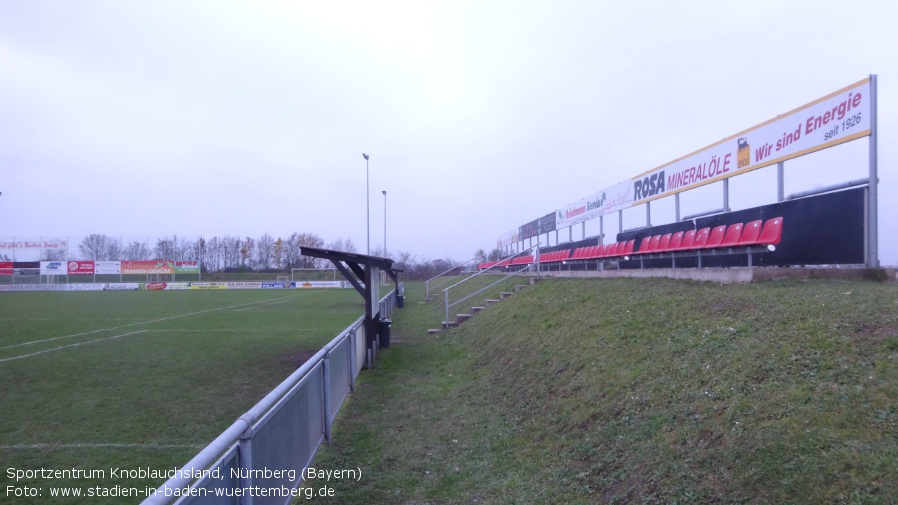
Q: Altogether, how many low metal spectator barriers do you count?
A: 1